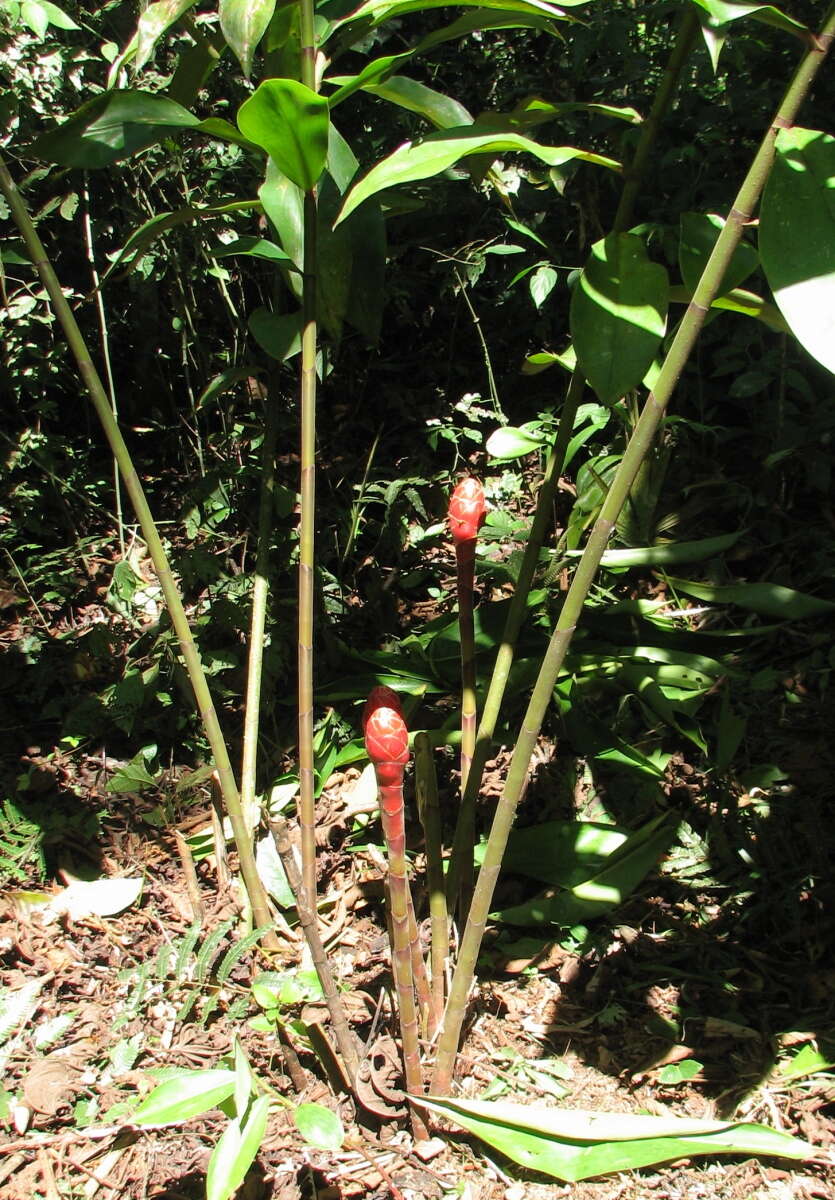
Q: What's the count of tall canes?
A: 5